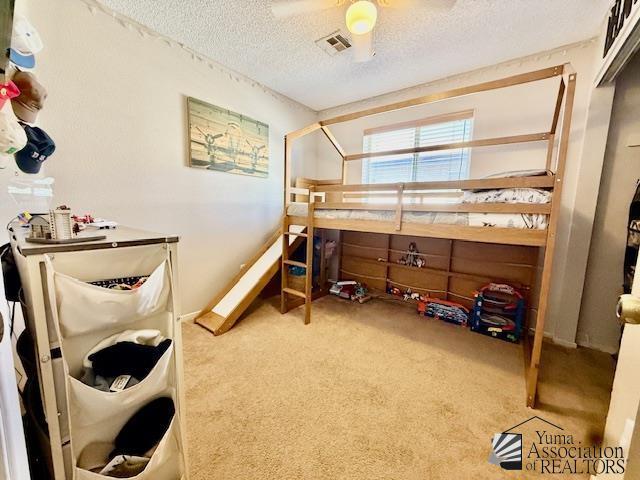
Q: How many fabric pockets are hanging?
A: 3